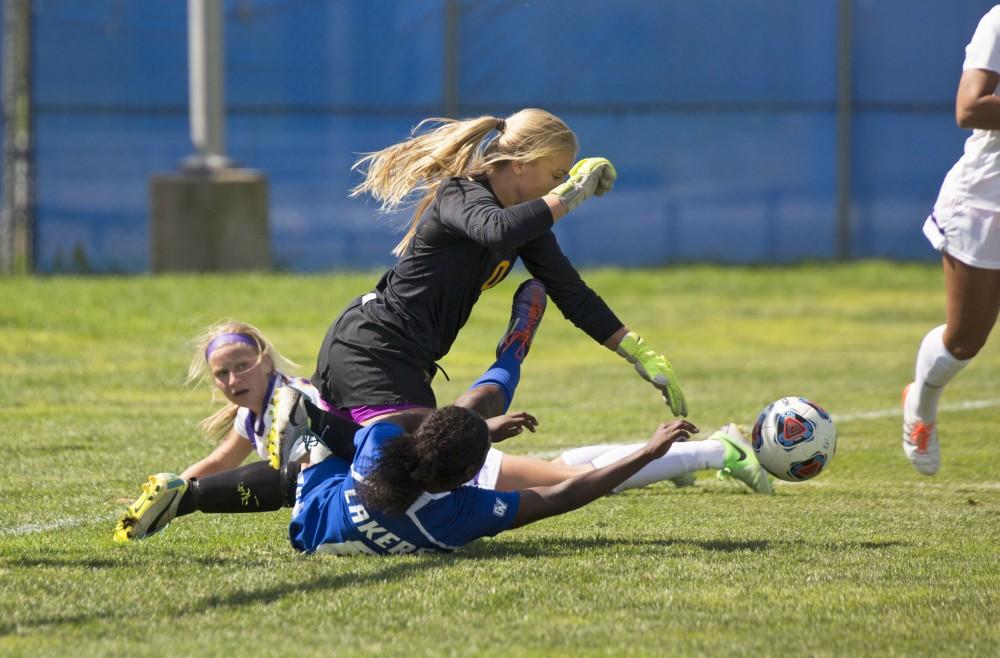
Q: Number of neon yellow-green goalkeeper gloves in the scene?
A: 2